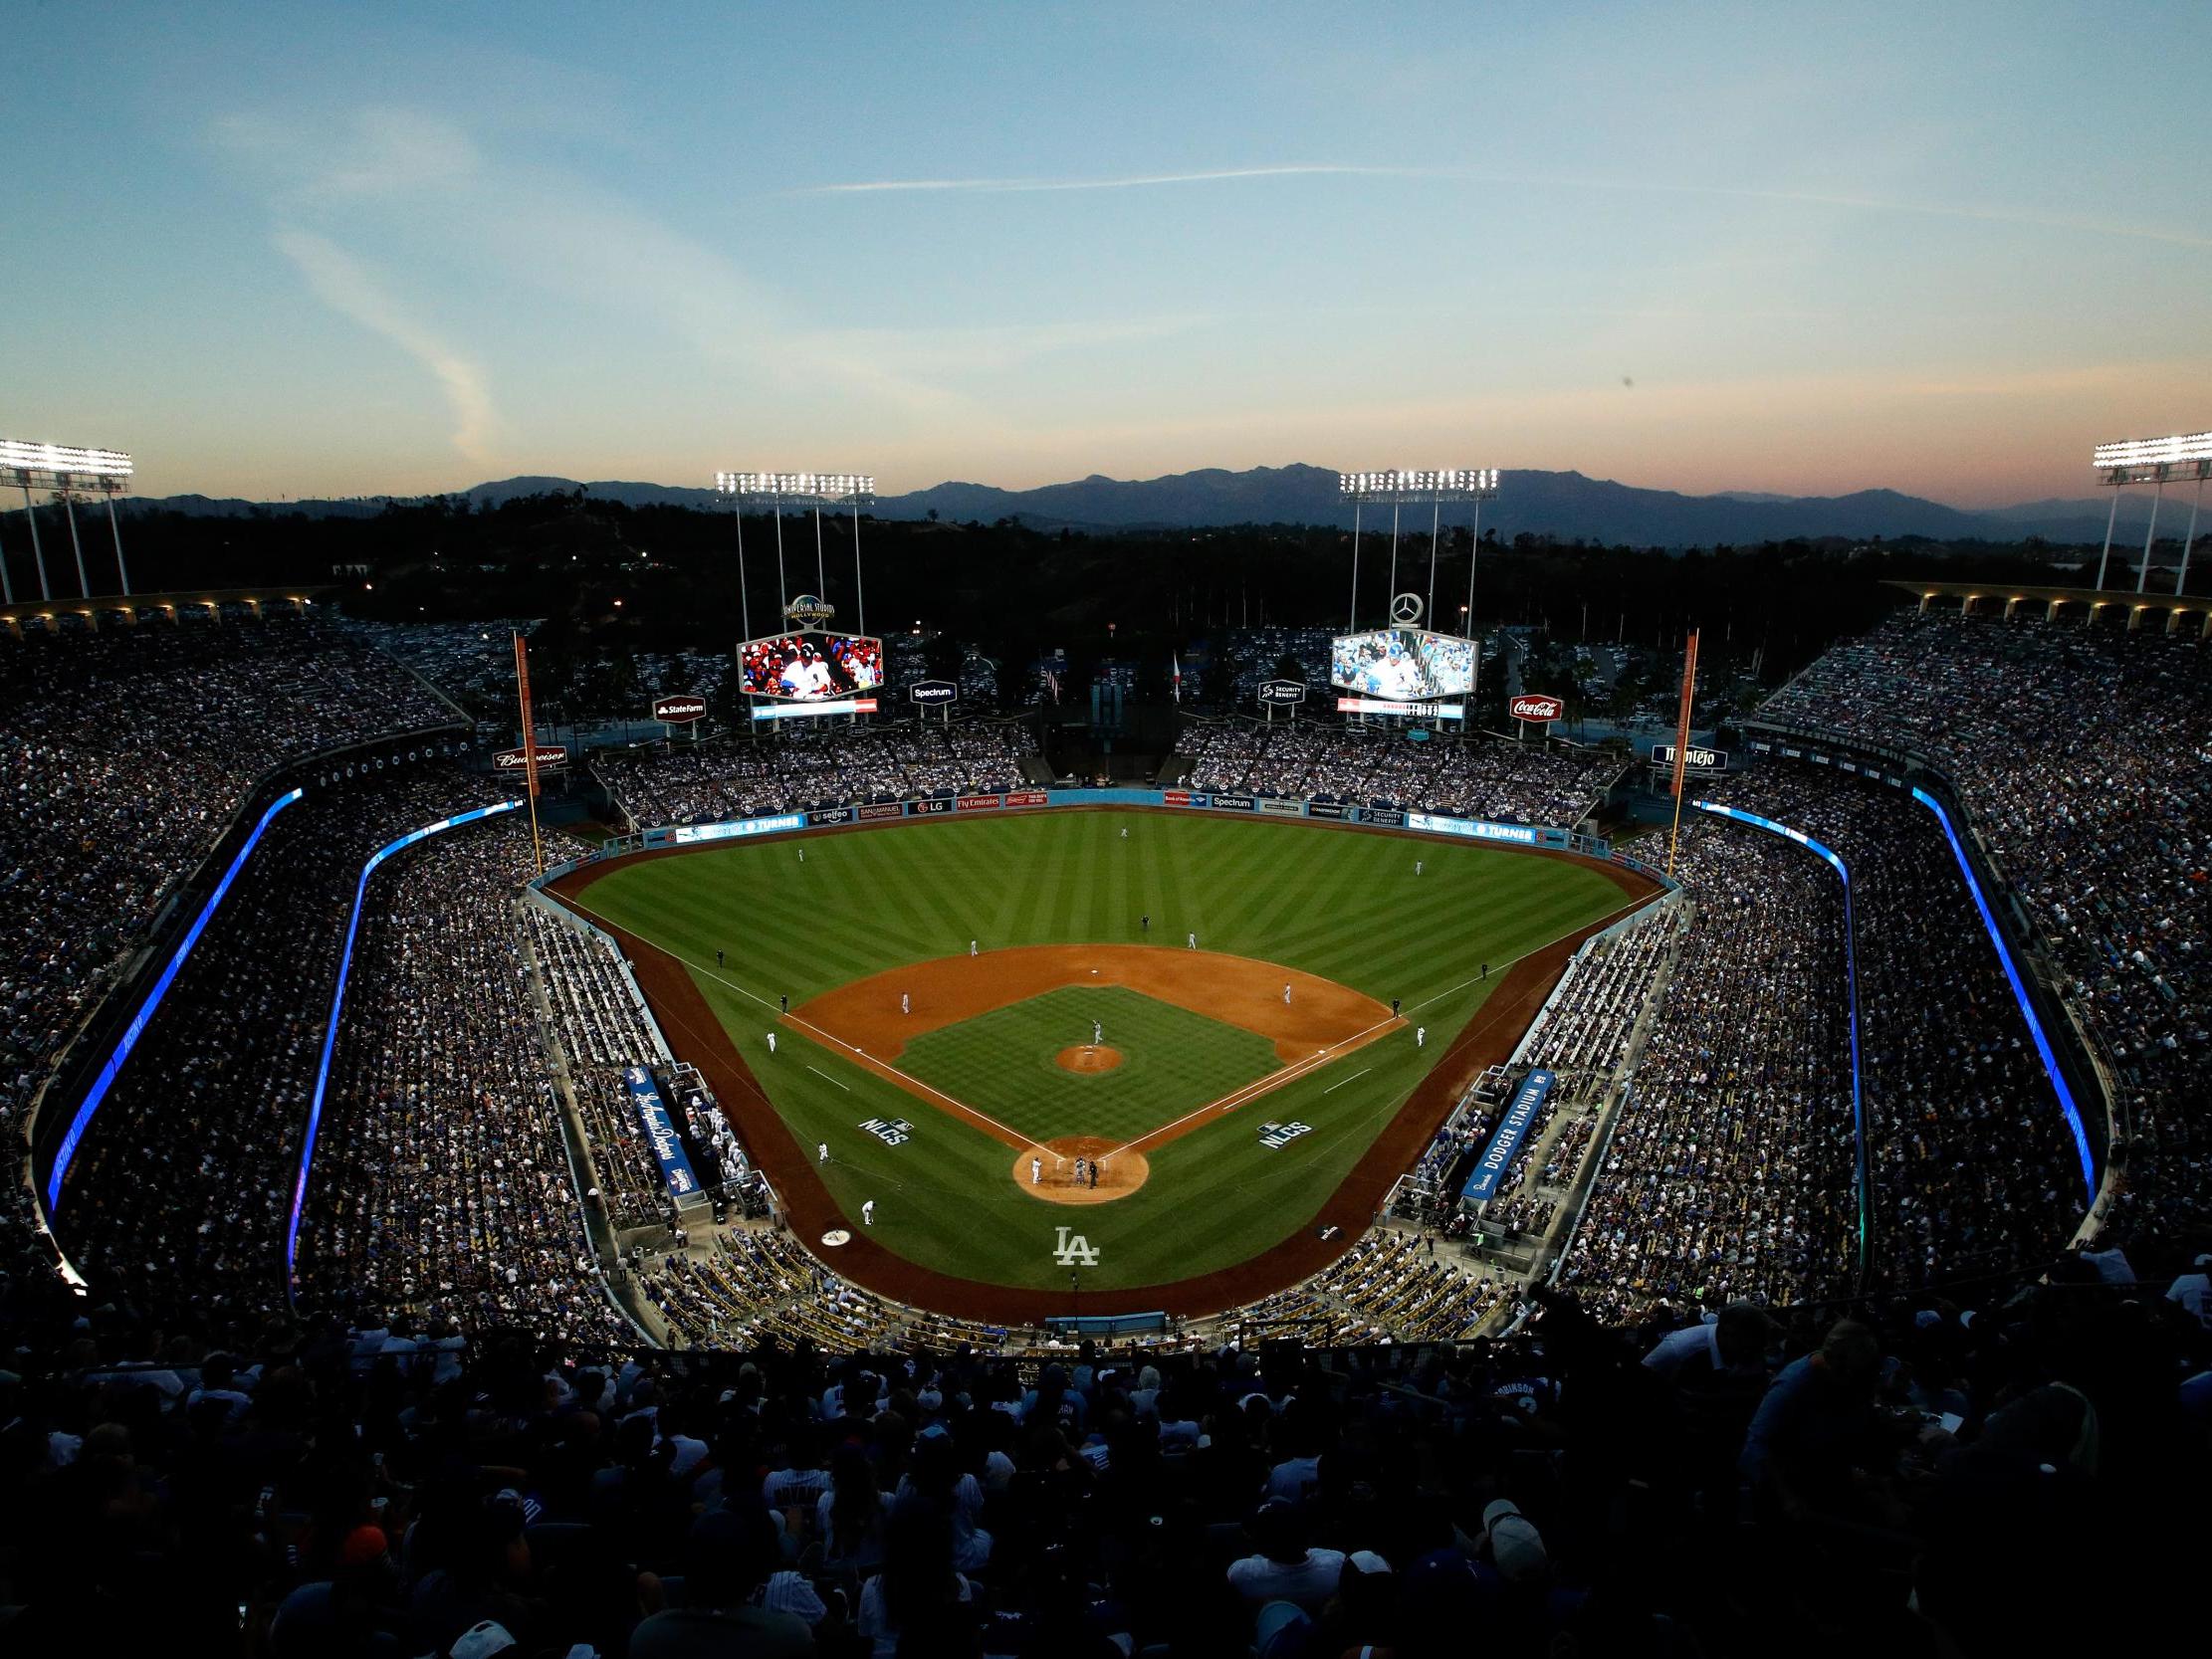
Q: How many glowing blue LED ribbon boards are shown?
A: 4